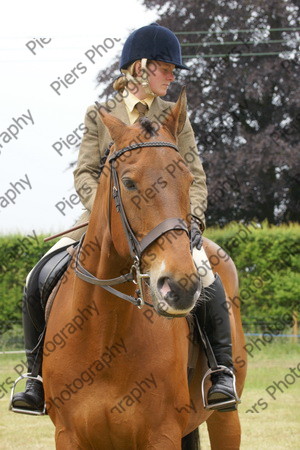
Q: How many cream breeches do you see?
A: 1